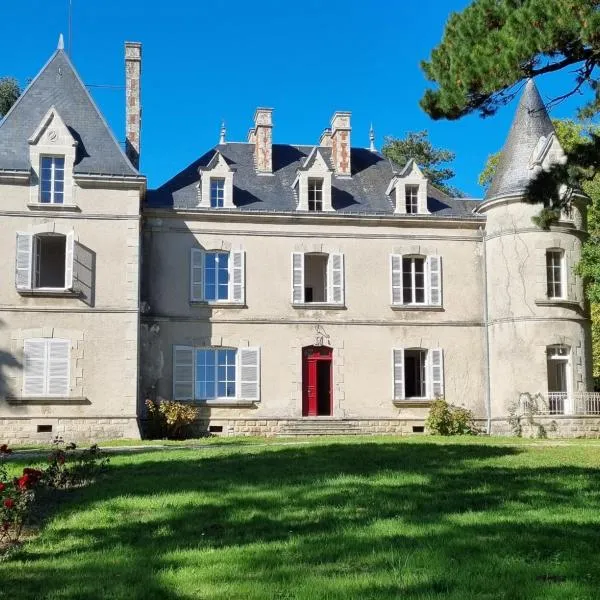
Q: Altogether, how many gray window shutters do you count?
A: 14